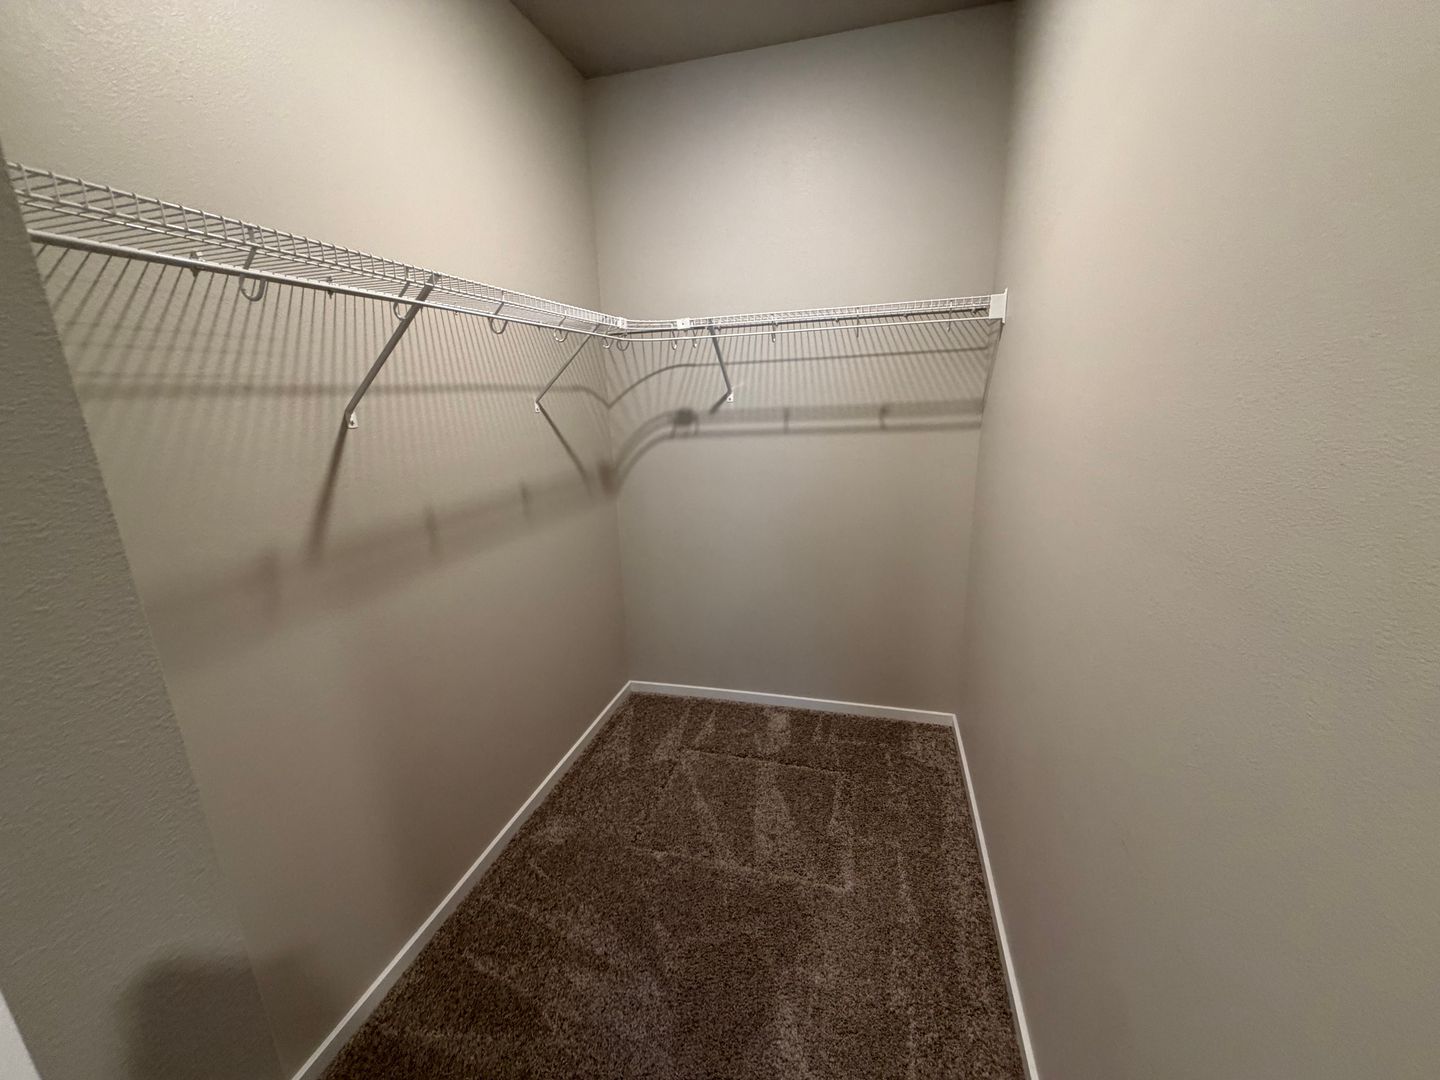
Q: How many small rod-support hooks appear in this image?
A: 11